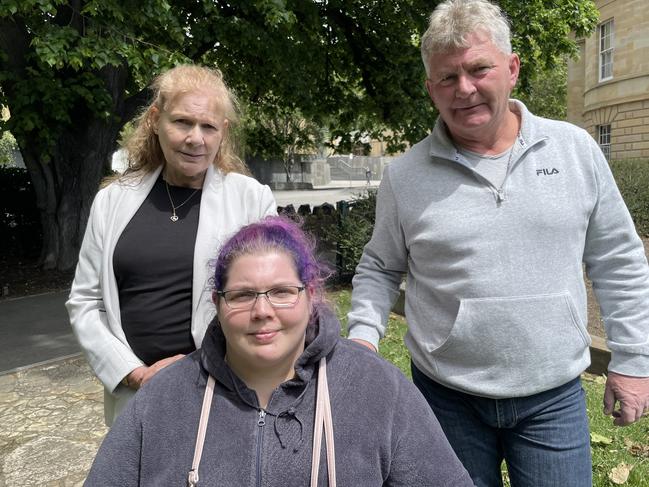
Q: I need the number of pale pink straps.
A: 3